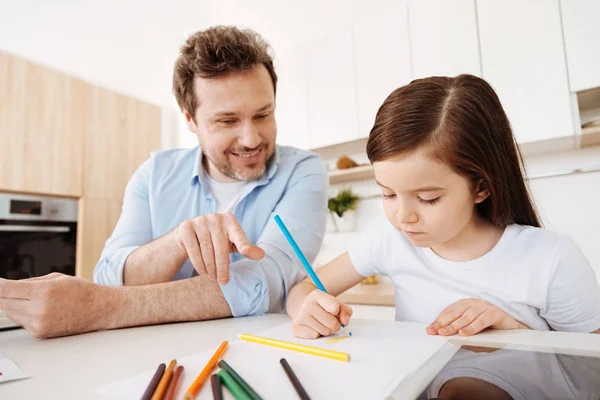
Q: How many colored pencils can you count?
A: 10